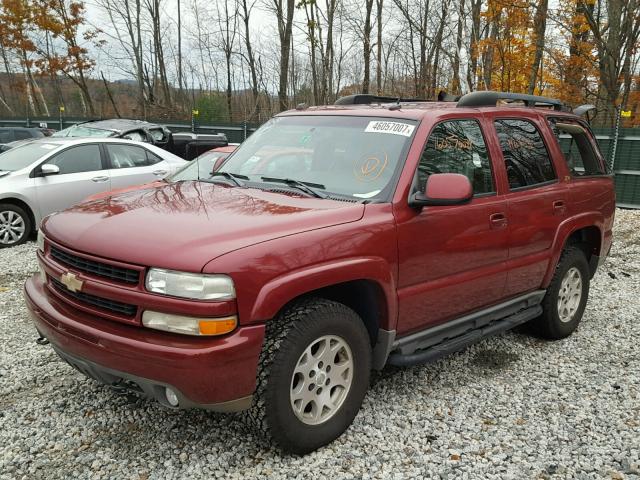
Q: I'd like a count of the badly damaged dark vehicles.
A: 1